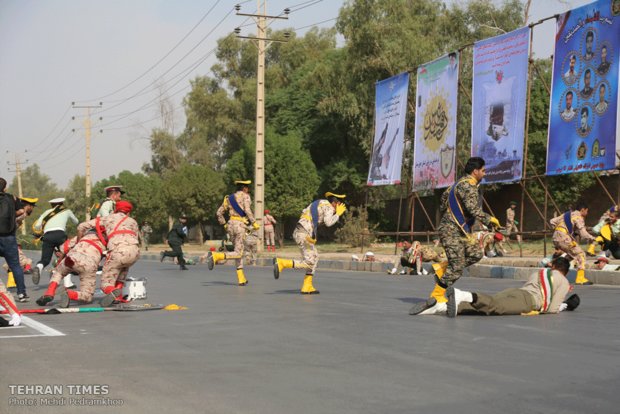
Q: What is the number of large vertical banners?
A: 4